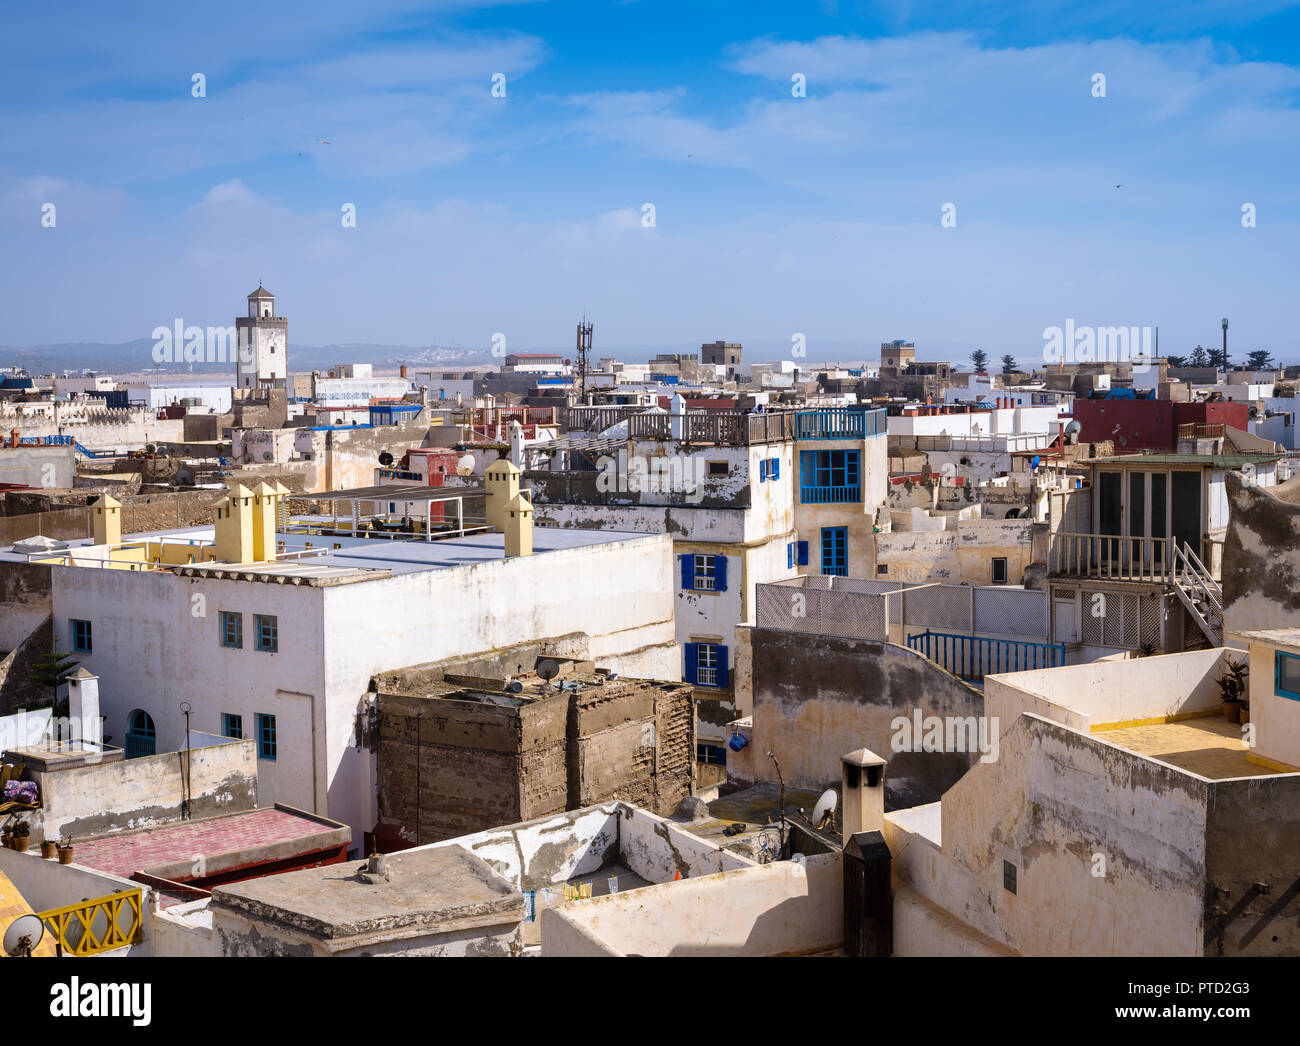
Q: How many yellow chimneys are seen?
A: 7